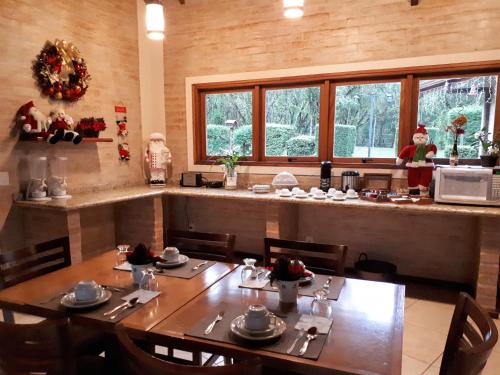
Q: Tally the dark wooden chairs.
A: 6